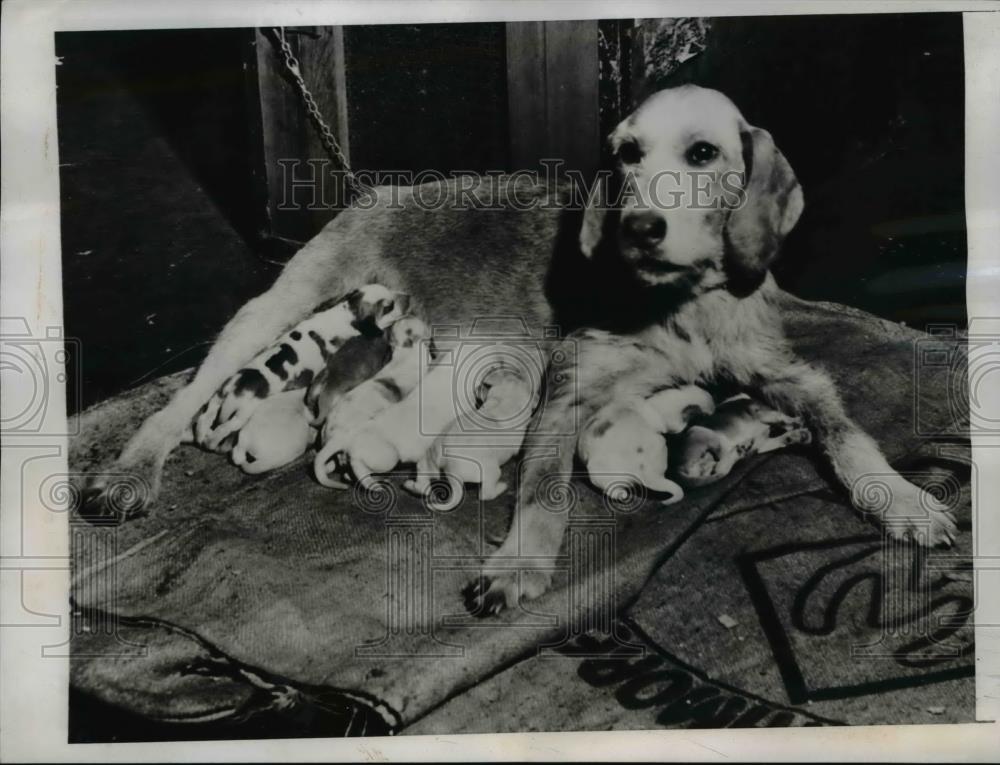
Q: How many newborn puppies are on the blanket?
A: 8